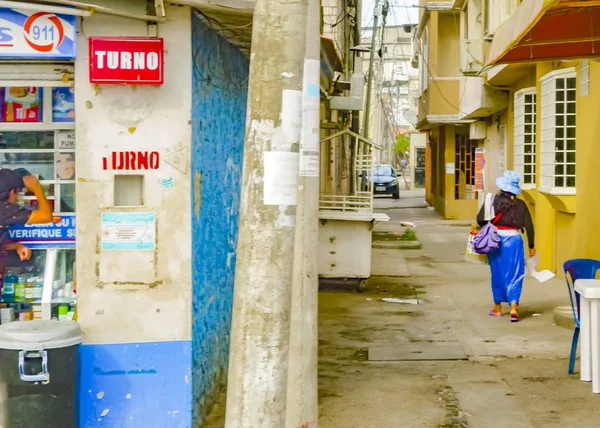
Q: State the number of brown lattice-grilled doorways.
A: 1